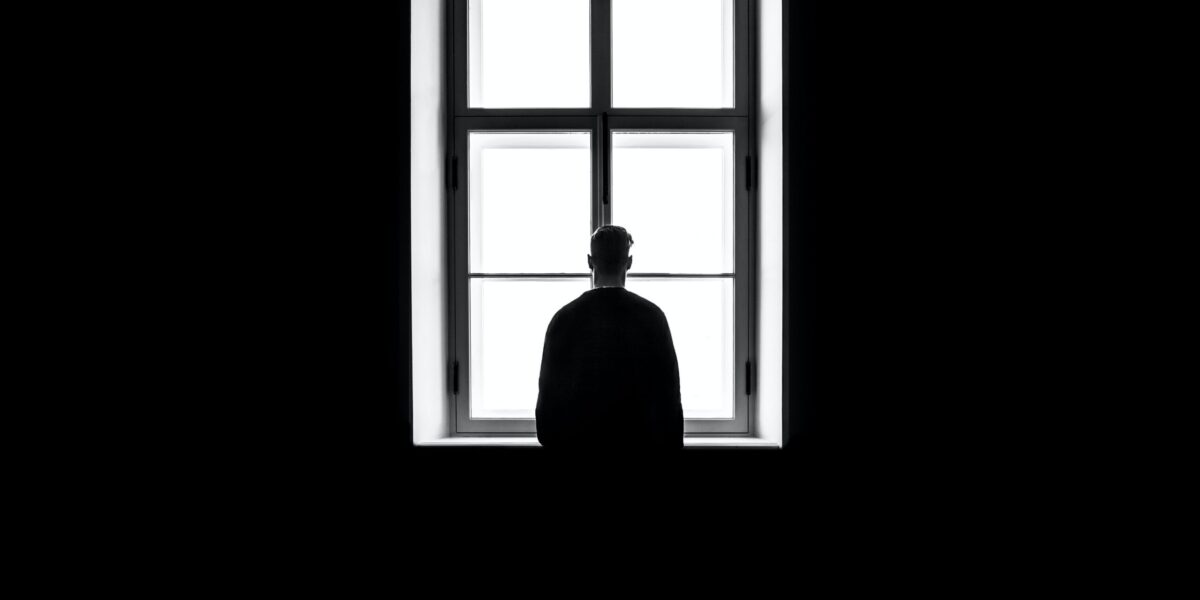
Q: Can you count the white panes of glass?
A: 6